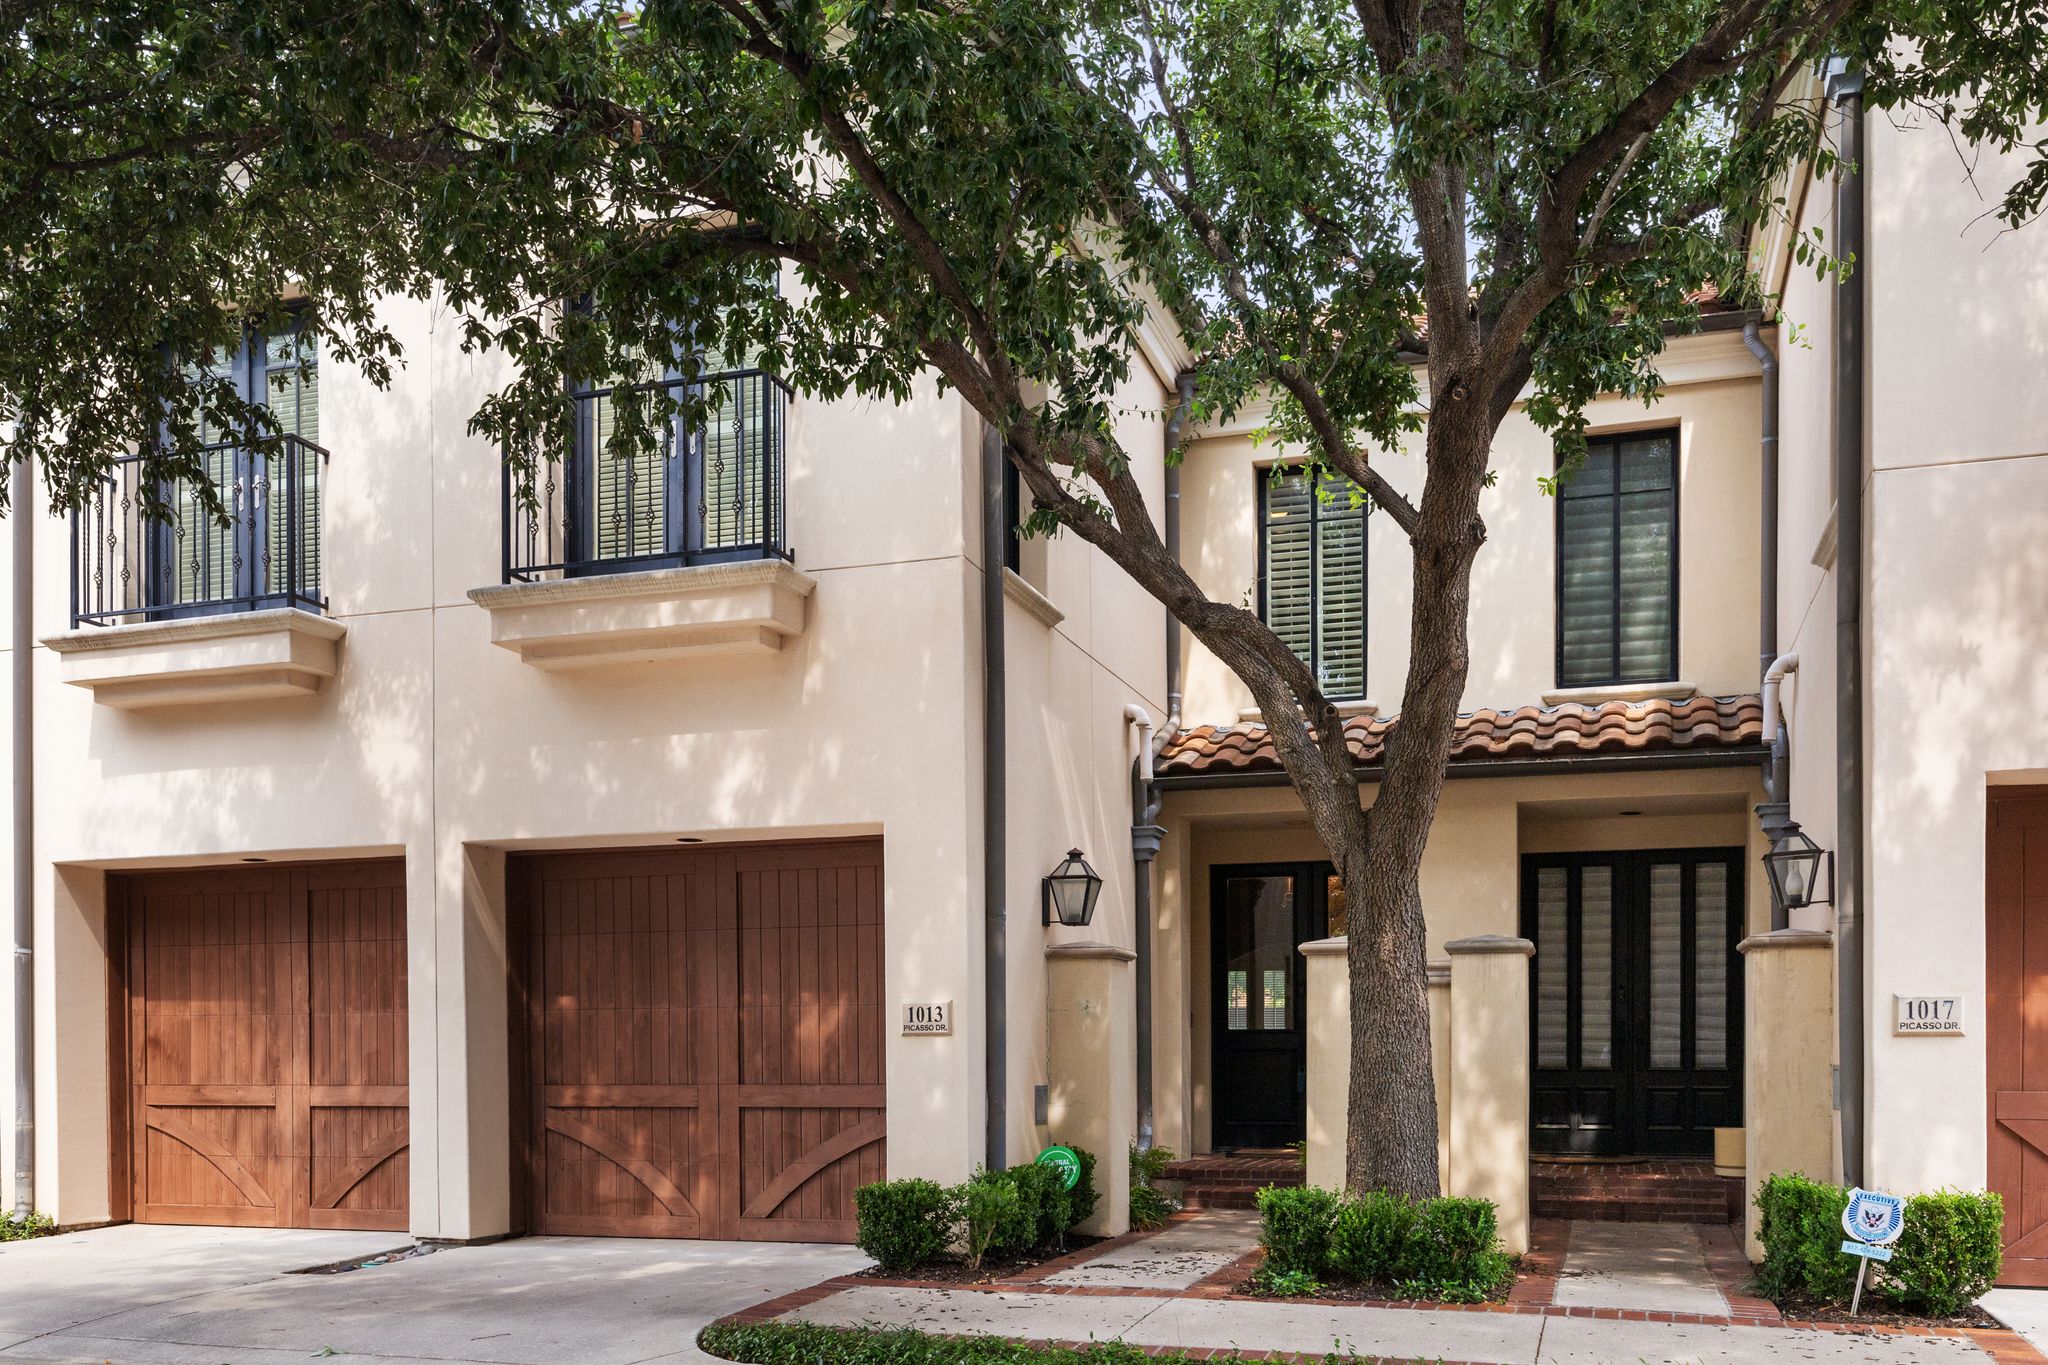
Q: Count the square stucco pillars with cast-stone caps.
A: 4